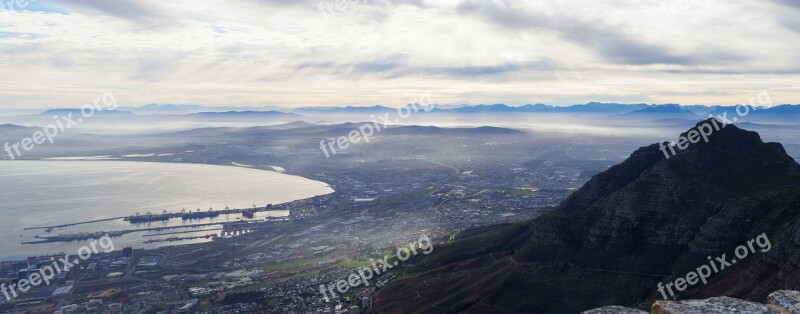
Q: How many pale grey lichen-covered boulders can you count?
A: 3